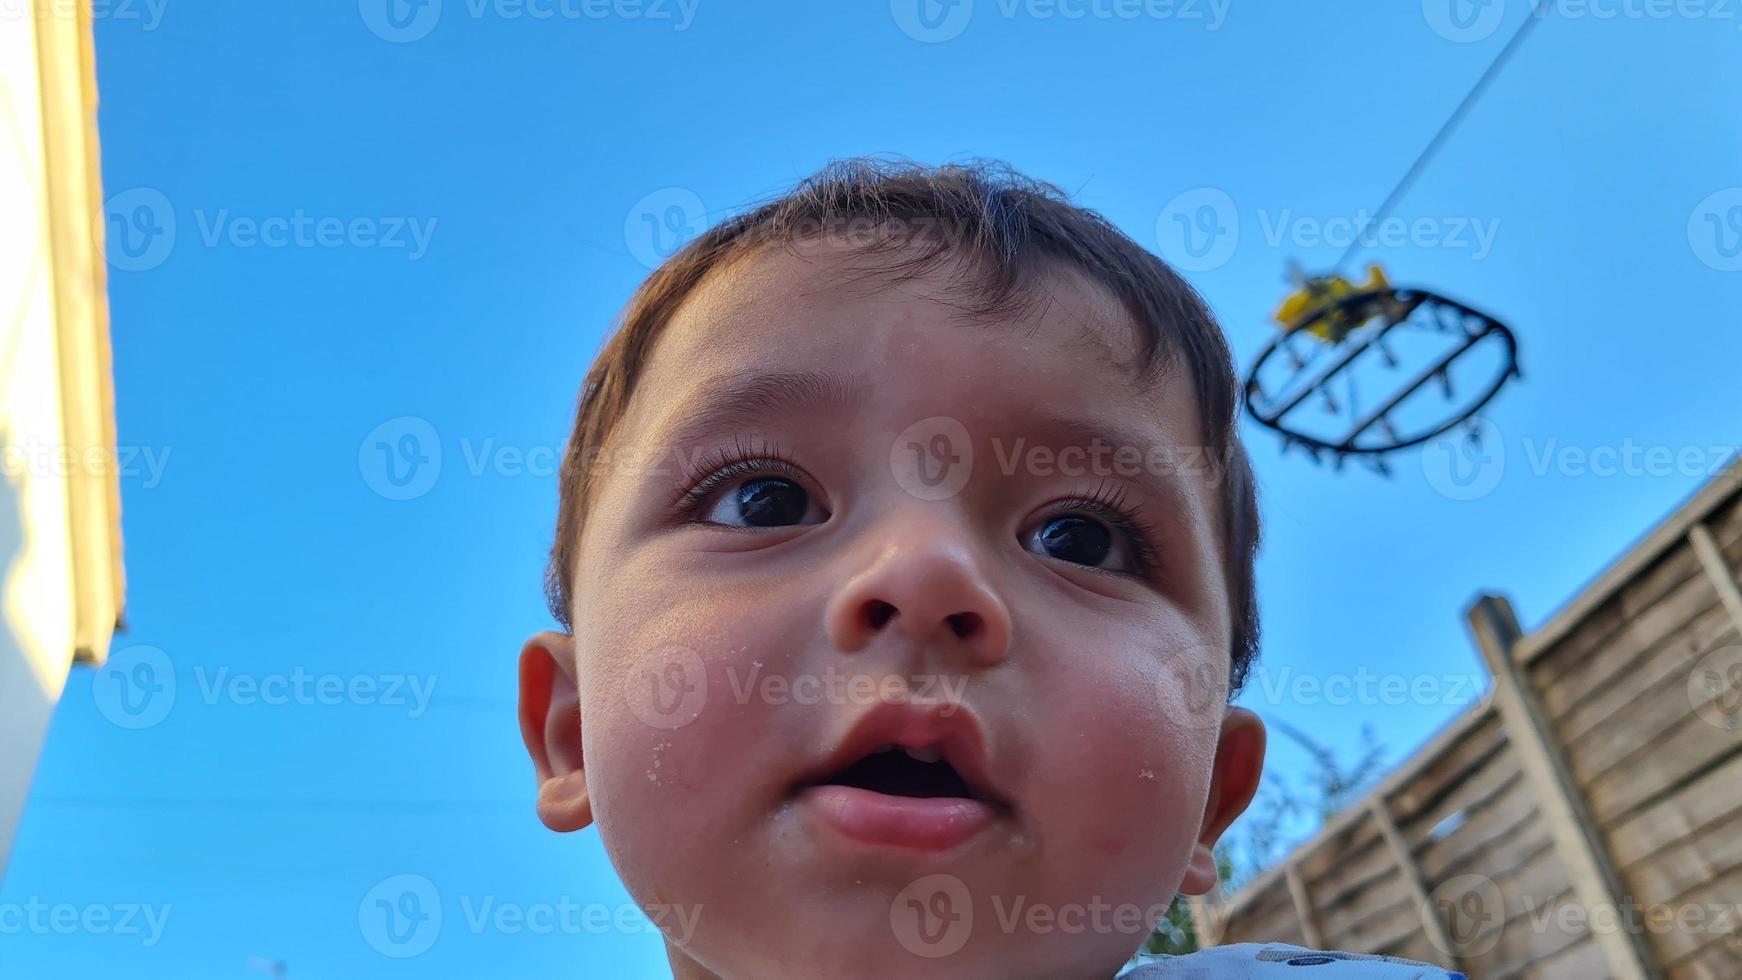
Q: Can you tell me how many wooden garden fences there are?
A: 1